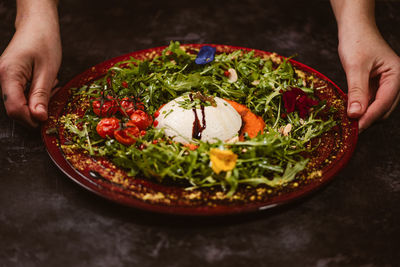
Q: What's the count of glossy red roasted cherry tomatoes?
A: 5